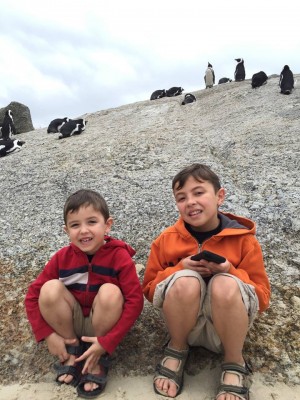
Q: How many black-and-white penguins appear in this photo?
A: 12